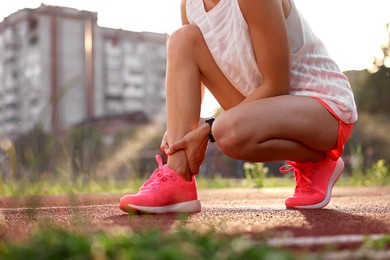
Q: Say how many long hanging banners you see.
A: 0